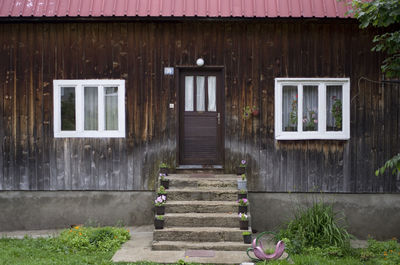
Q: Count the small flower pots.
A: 11